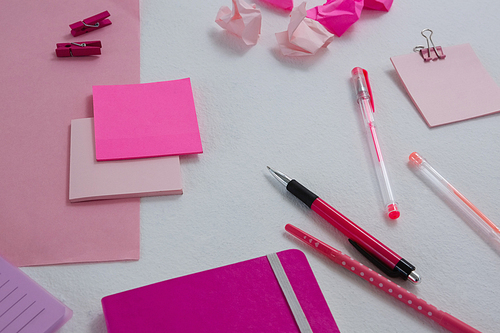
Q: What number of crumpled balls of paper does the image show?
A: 5